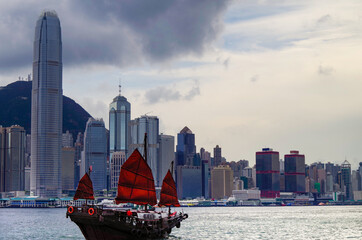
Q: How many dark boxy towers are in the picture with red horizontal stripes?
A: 2